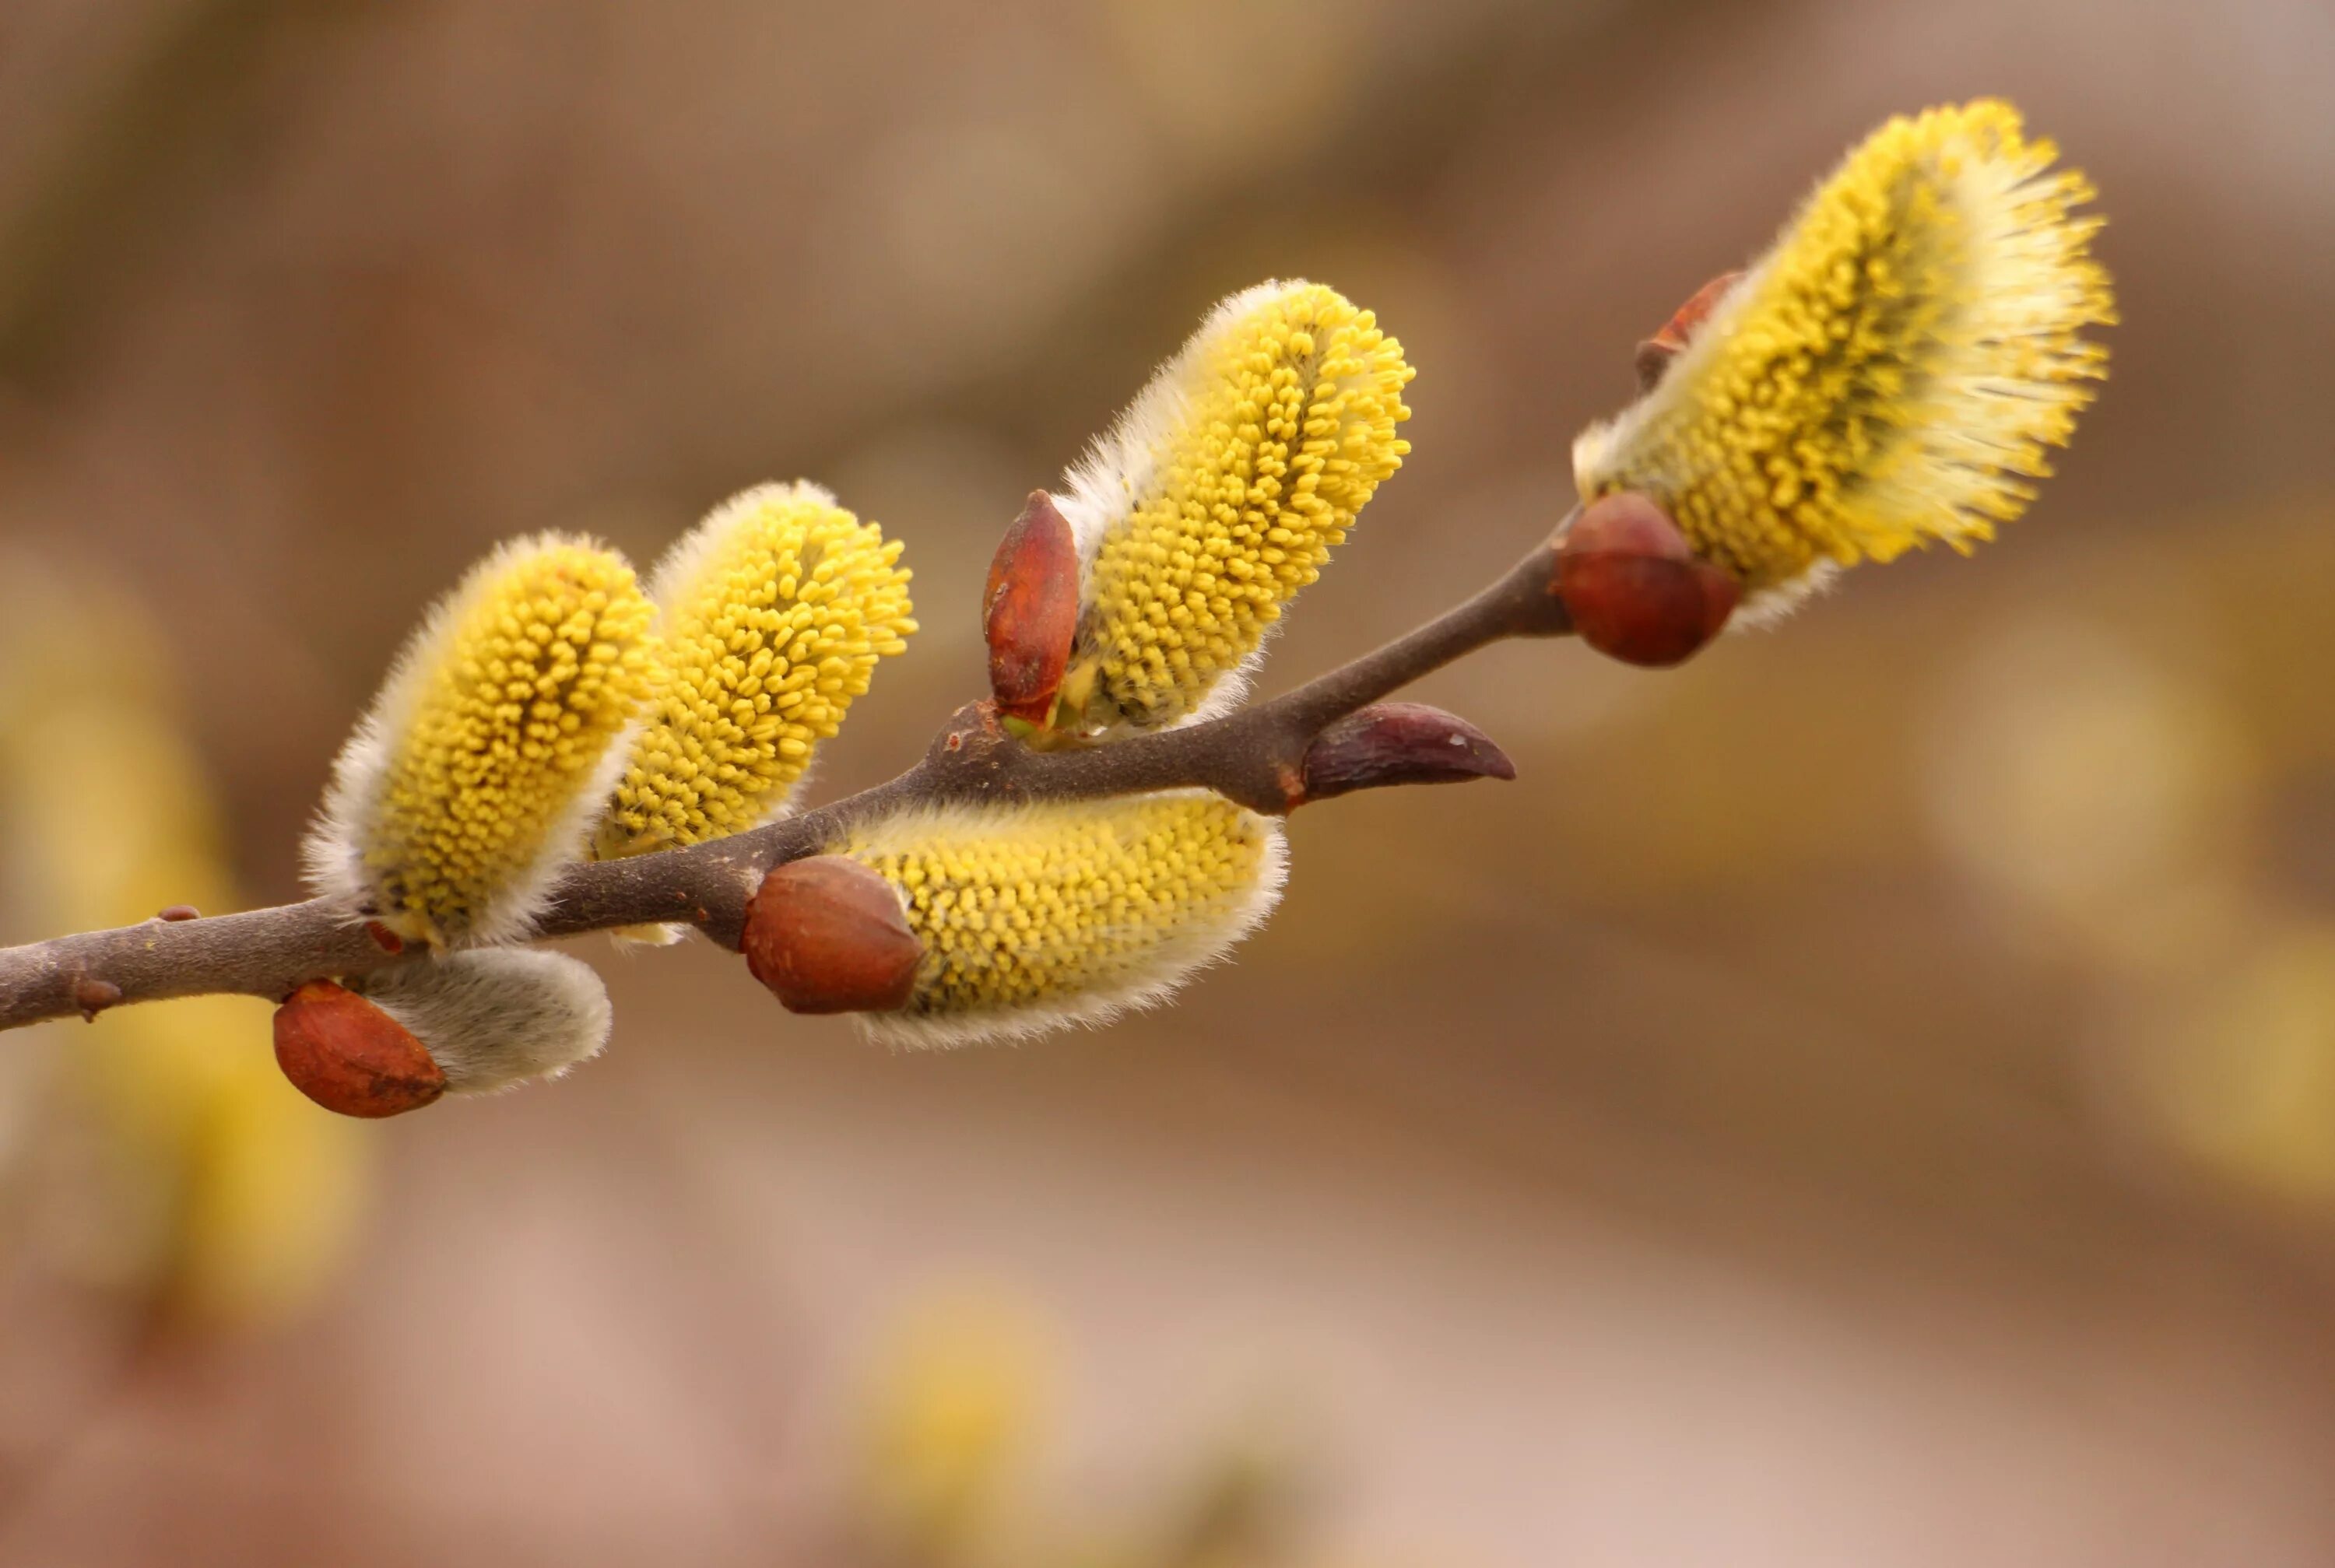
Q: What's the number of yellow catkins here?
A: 5